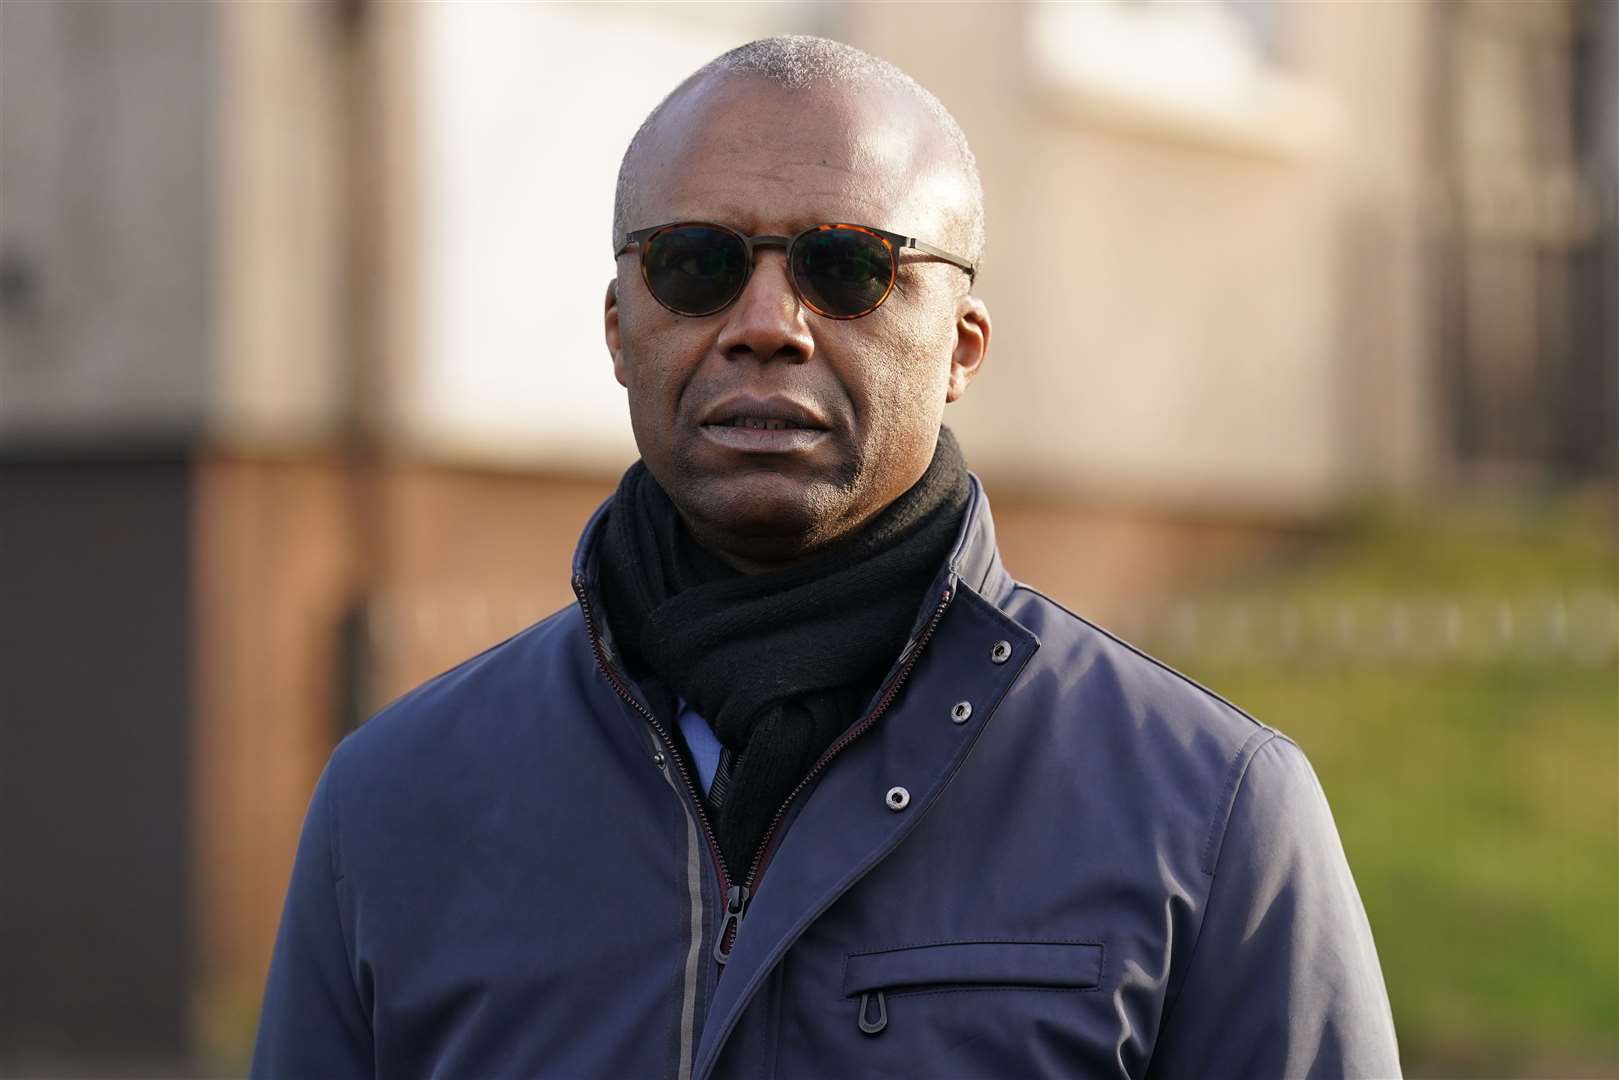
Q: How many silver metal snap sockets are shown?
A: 3